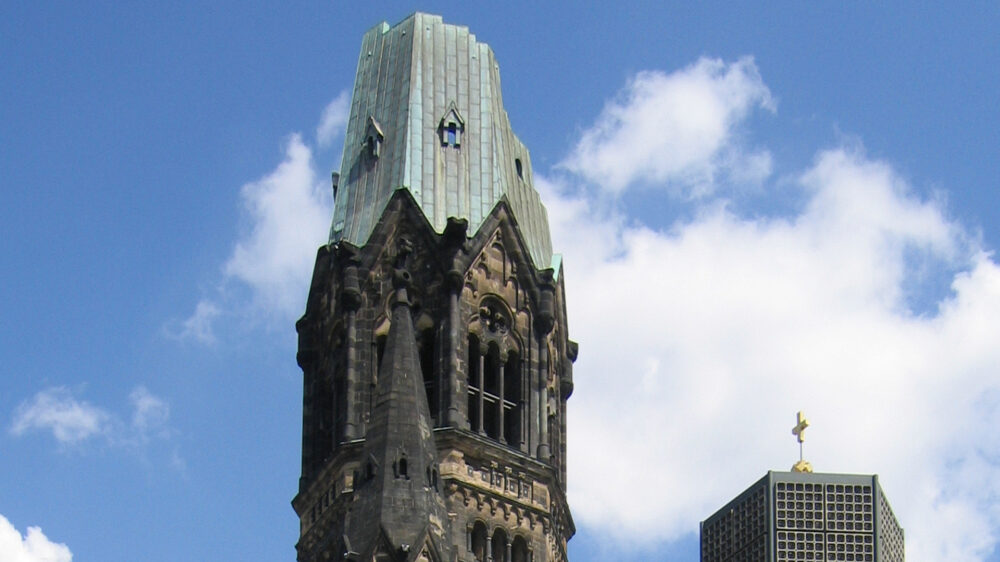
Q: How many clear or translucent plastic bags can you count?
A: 0